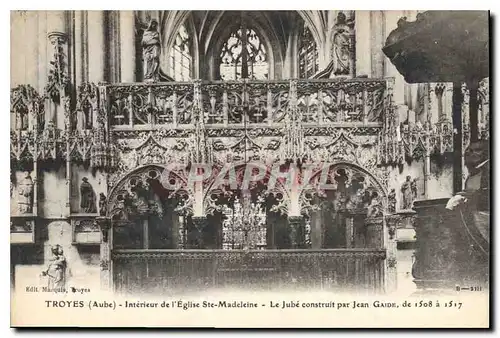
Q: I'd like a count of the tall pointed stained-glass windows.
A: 3